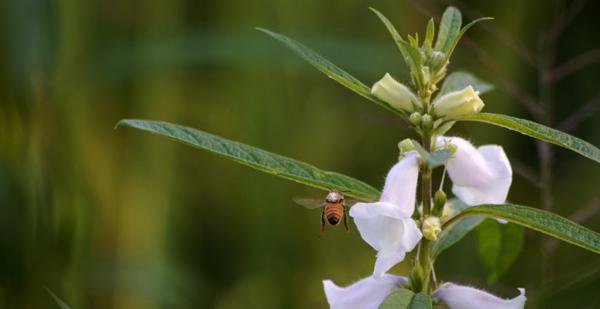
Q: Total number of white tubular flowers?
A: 4